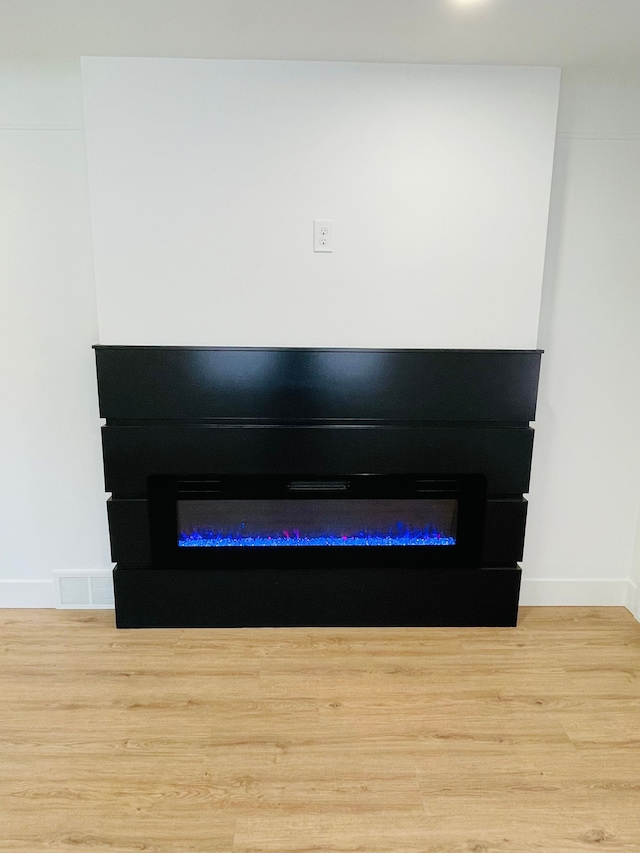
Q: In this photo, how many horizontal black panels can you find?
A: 4